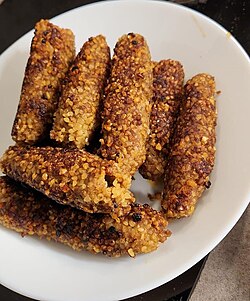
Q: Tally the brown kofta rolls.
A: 7